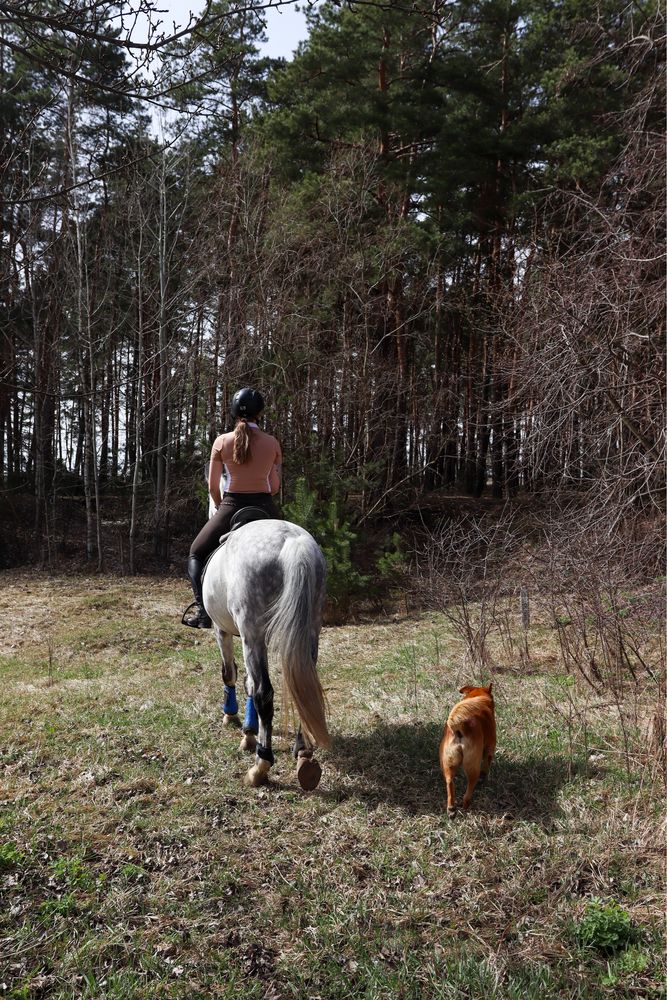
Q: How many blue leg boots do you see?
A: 2